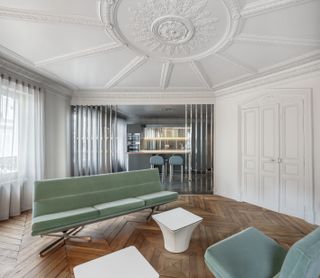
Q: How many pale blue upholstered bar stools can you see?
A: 2